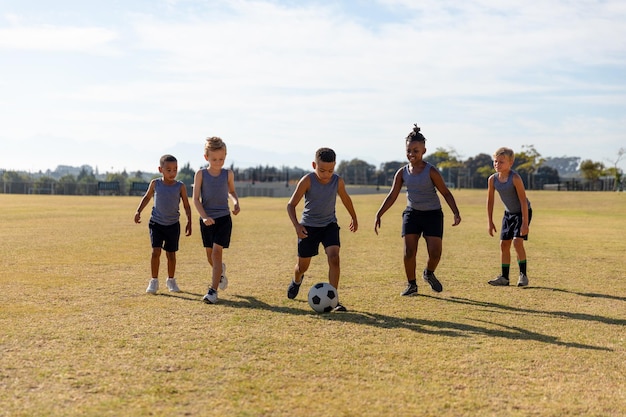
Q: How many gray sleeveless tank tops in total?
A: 5